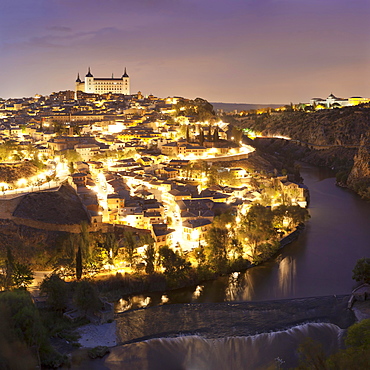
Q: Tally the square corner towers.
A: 3